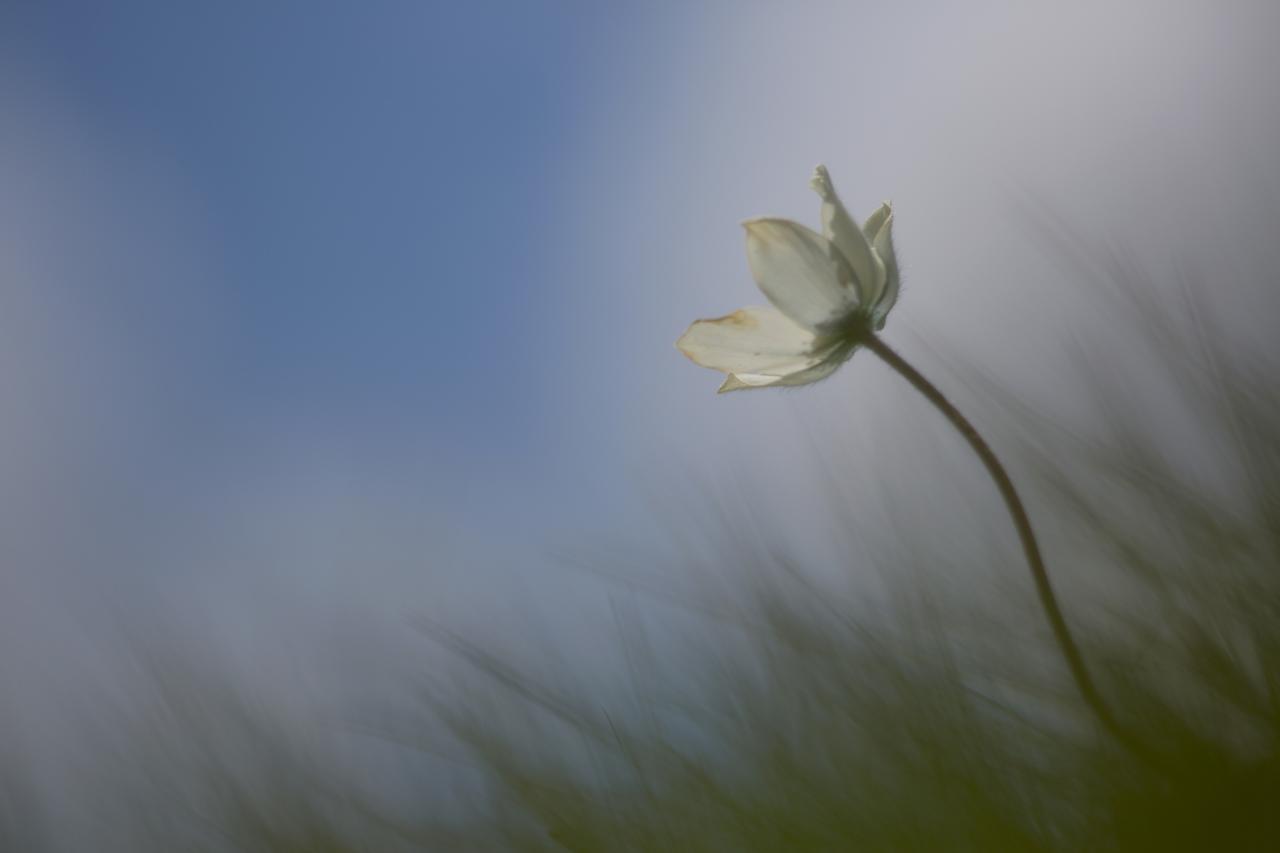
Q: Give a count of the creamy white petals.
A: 5